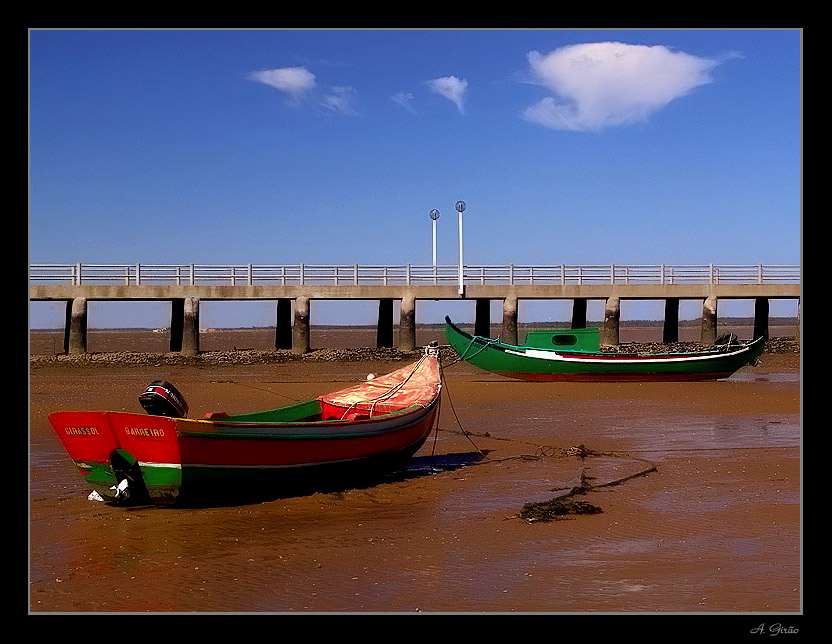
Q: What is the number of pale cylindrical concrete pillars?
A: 7